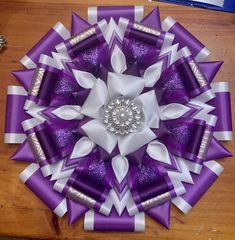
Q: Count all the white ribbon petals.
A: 13